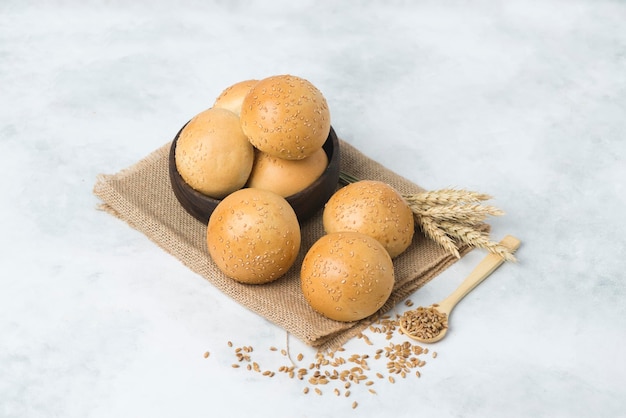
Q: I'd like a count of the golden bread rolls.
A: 7